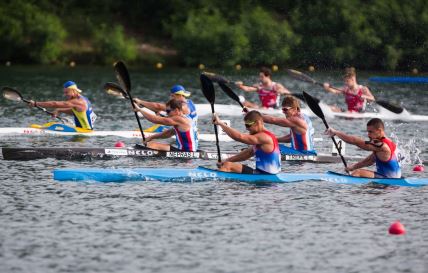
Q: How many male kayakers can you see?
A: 8